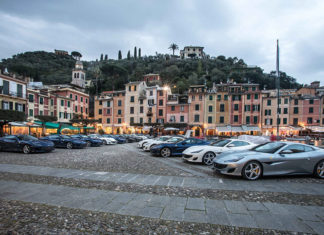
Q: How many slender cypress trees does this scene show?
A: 6